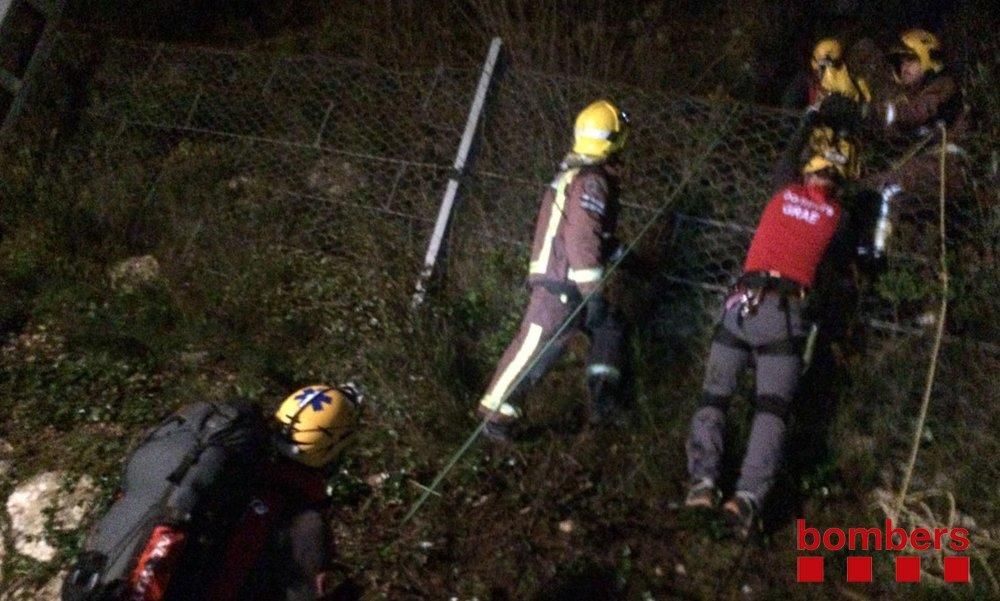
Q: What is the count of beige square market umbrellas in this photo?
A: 0